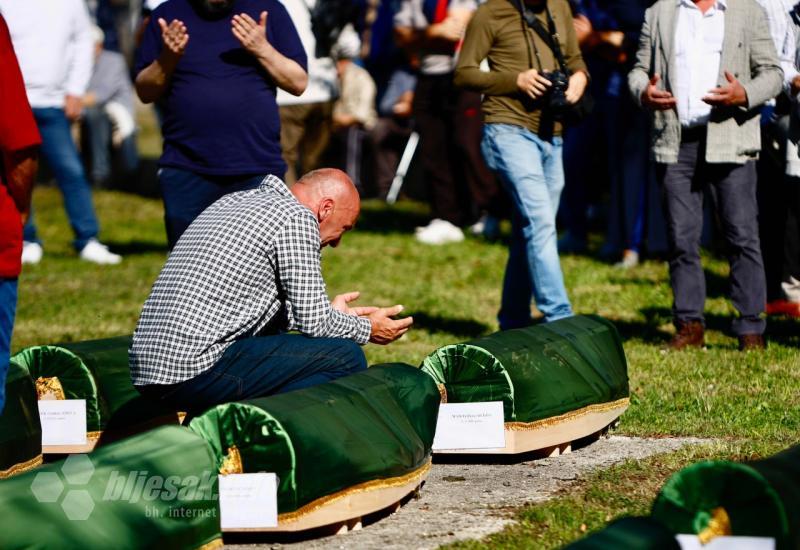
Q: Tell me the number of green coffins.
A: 7